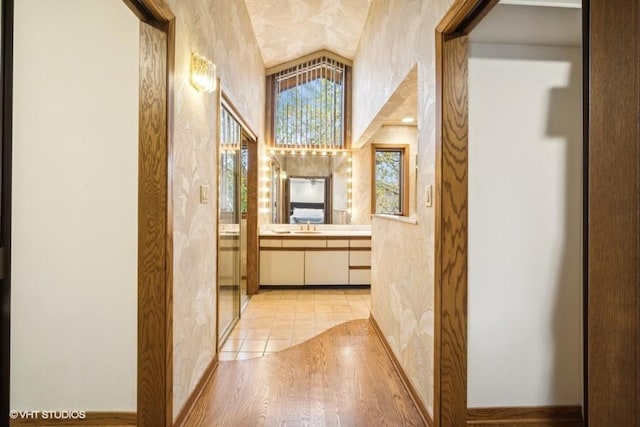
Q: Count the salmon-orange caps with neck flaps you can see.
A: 0